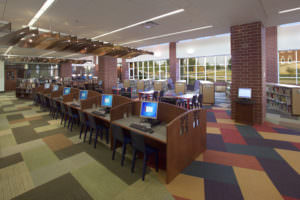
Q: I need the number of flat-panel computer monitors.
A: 7